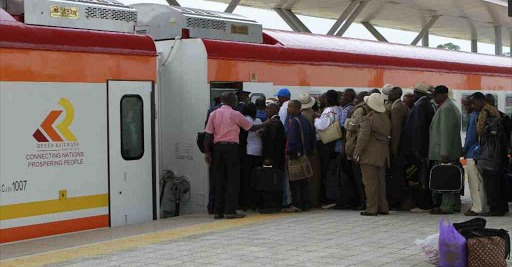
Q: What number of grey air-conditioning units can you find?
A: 2